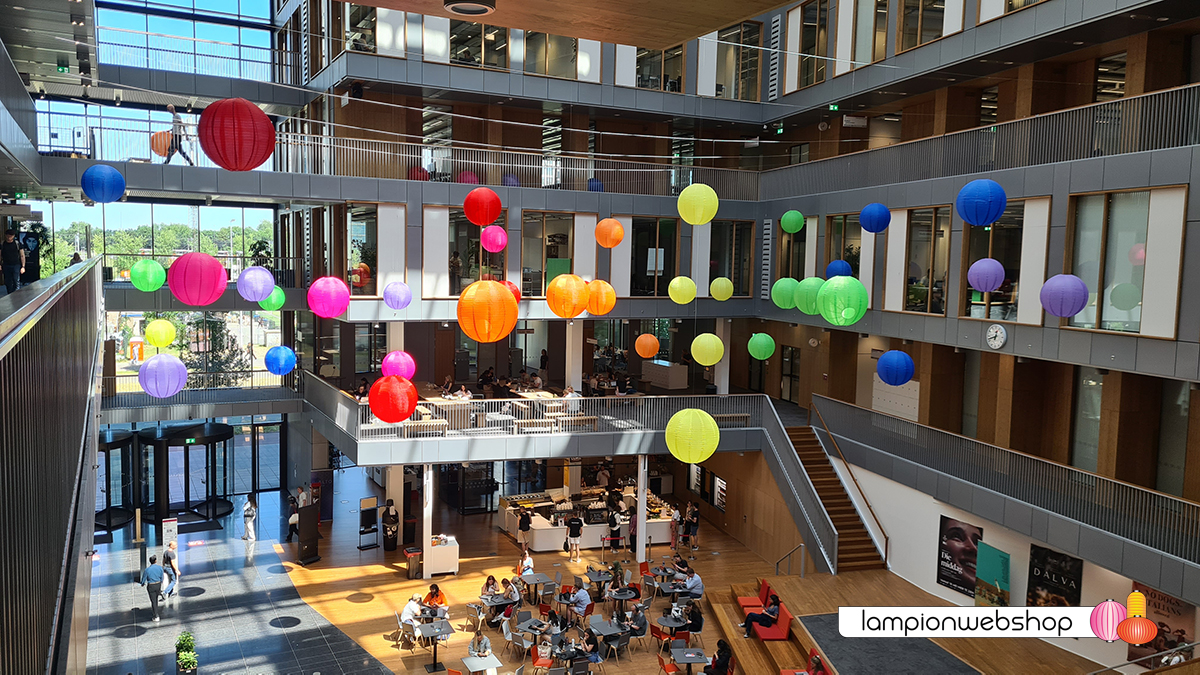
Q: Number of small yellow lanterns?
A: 4